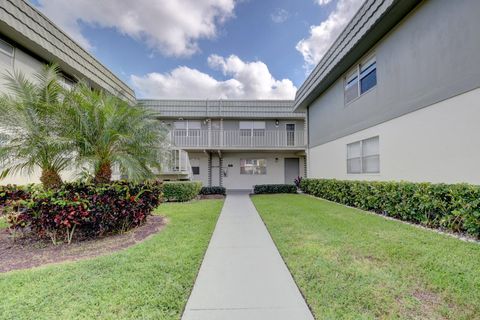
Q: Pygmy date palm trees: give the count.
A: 2